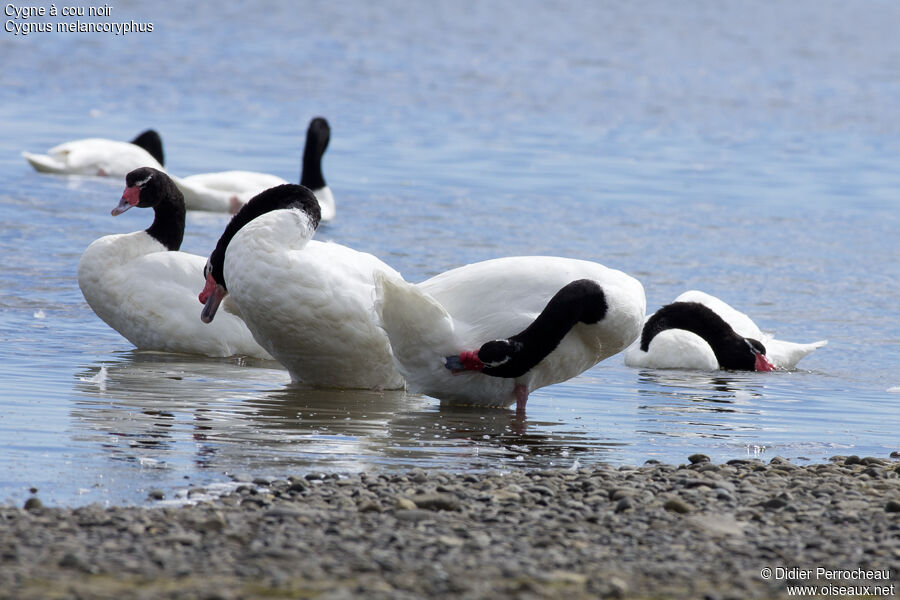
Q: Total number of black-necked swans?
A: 6